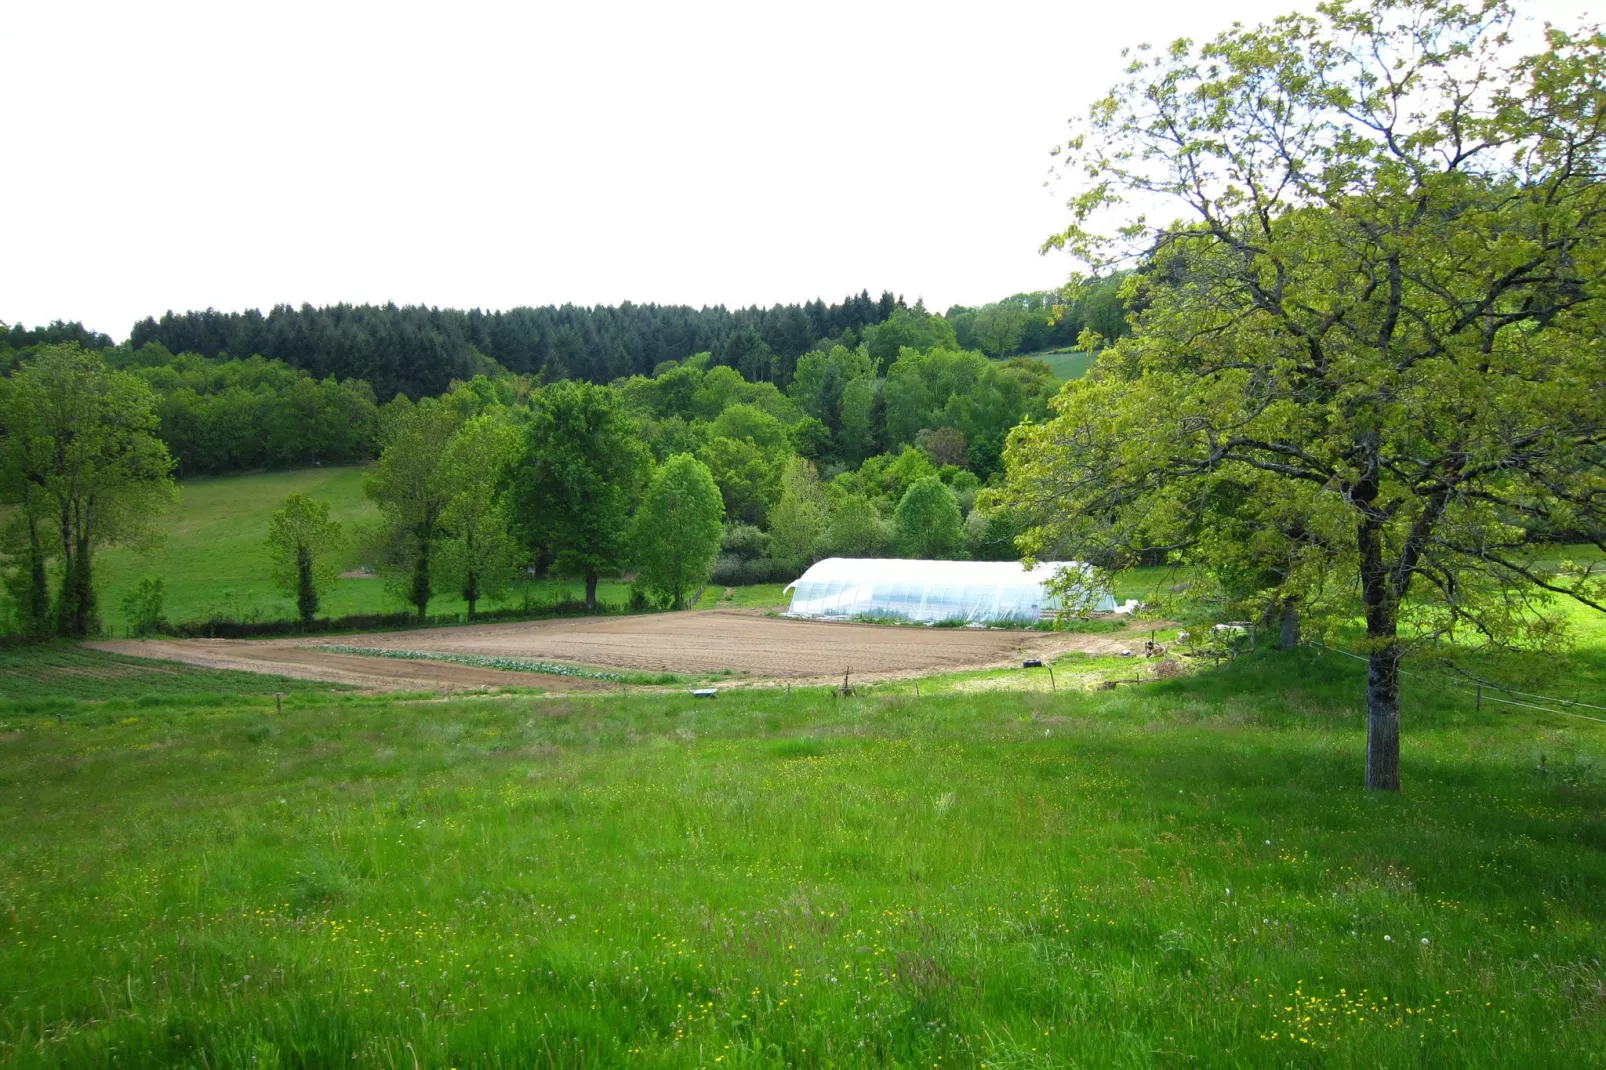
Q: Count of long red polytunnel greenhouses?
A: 0